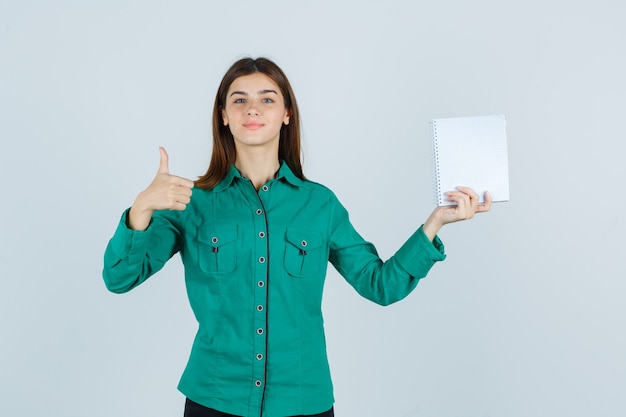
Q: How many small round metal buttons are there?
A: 11